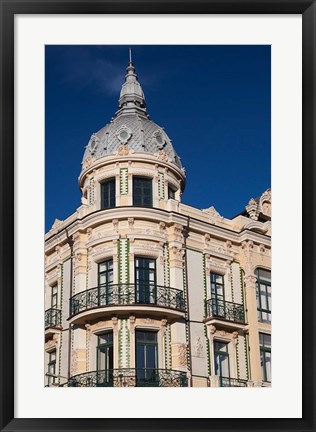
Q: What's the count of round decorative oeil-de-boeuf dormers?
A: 3